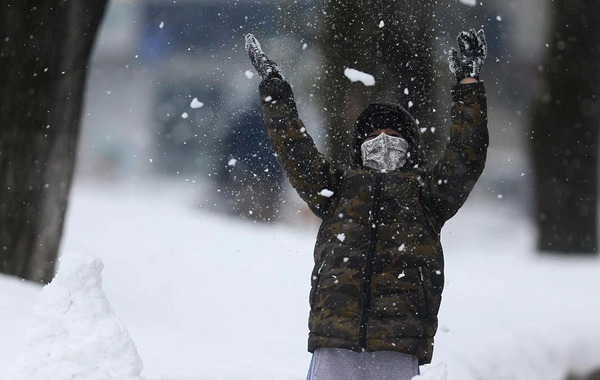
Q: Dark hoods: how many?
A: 1